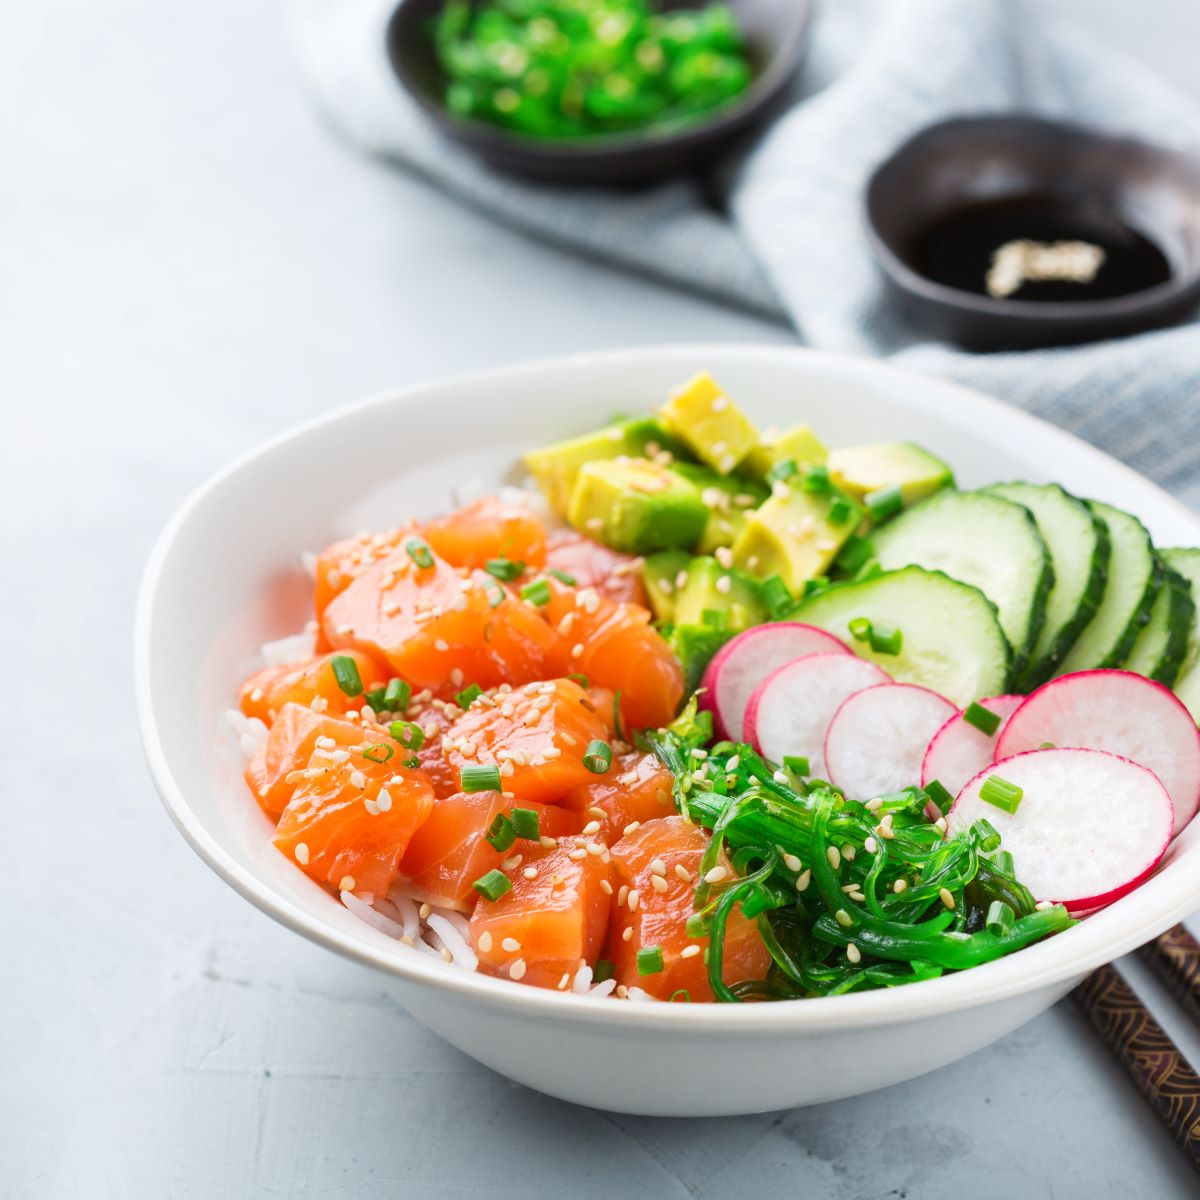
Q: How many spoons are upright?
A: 0